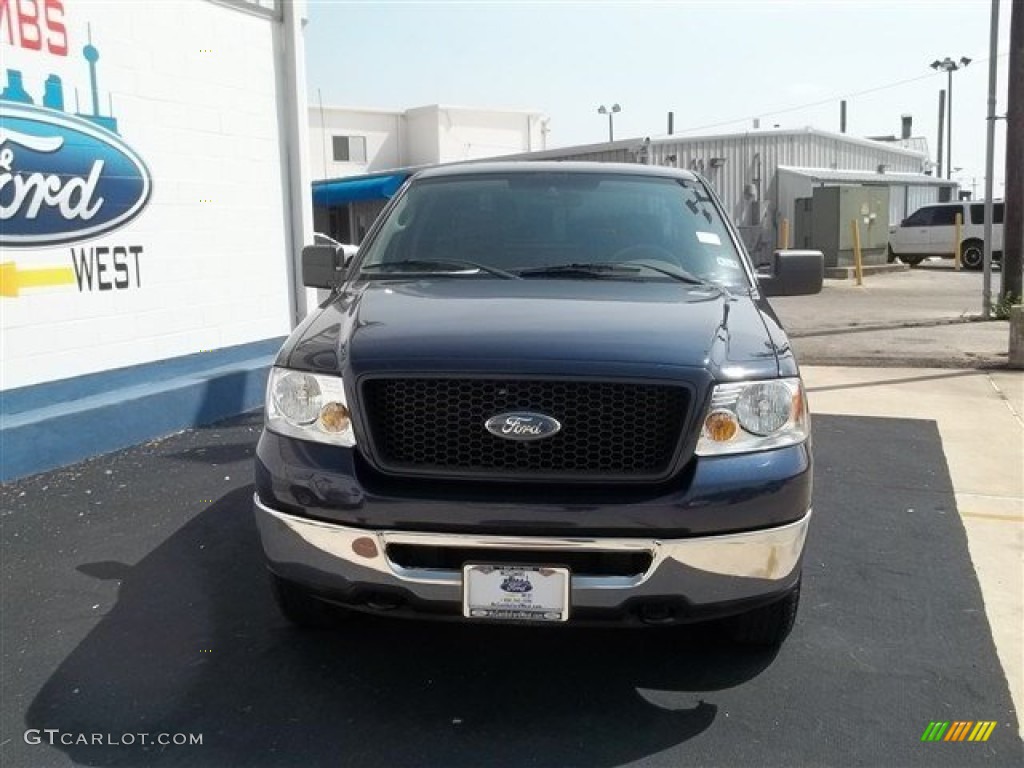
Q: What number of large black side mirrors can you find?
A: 2